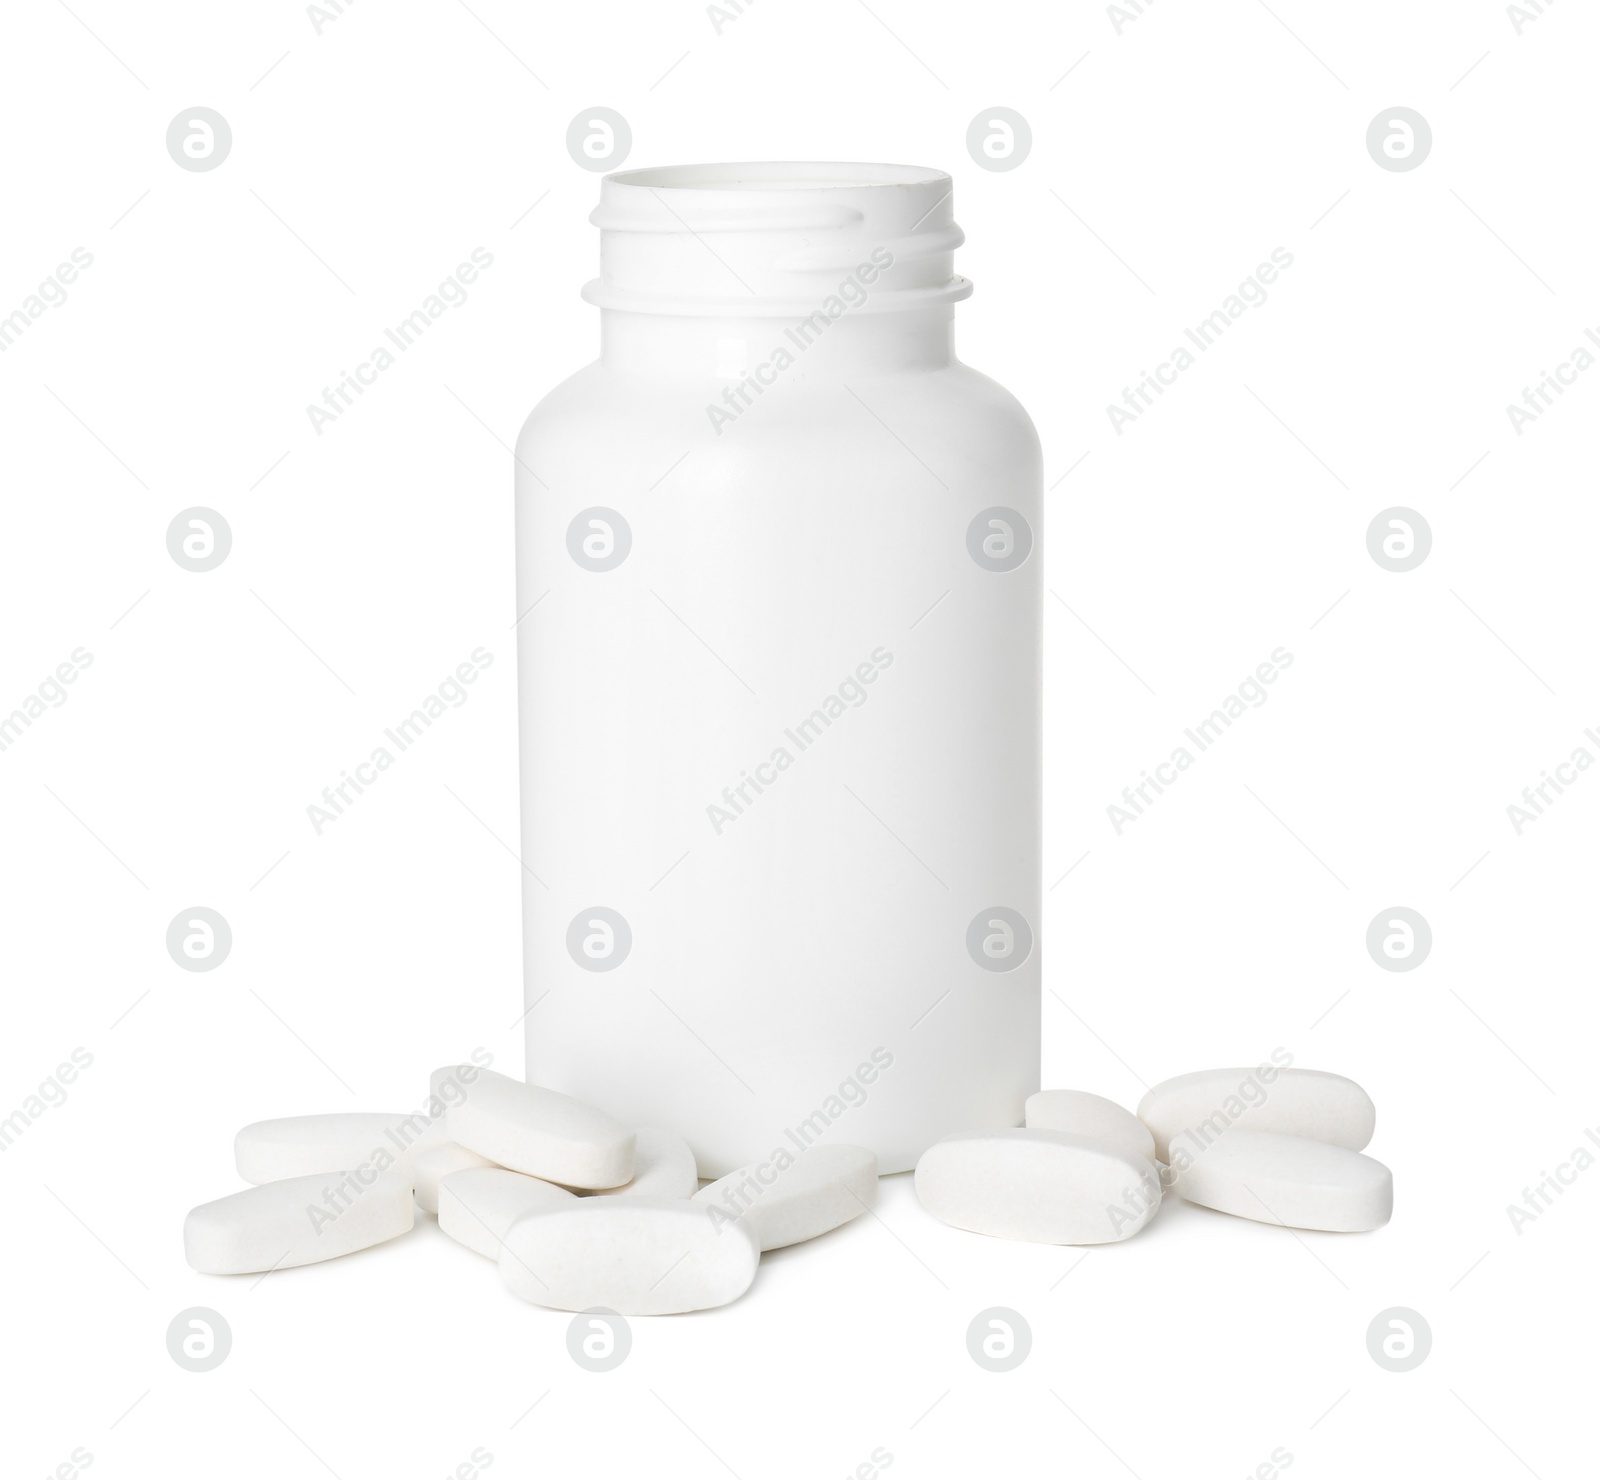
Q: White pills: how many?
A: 12